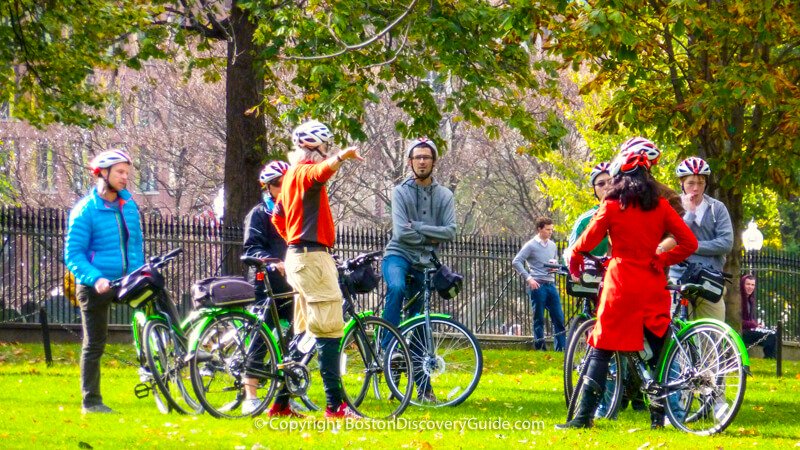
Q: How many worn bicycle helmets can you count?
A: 8